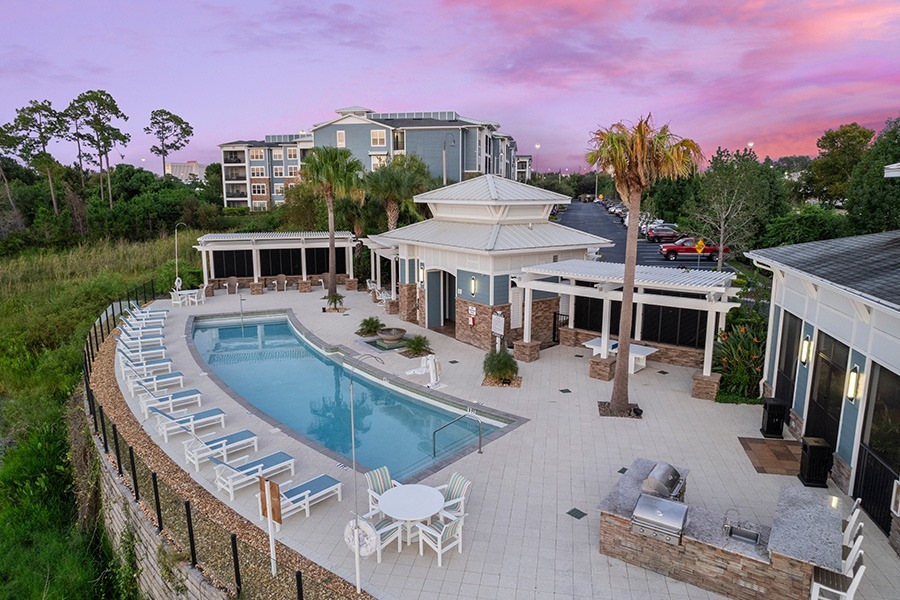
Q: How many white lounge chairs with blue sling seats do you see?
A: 12